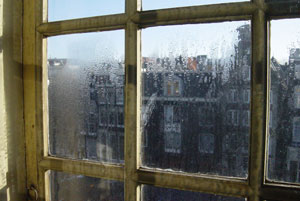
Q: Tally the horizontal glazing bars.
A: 2